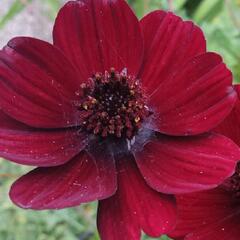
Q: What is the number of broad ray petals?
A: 8